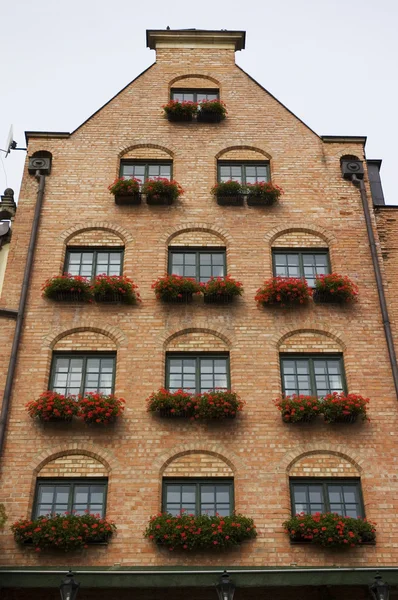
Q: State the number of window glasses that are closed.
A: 12